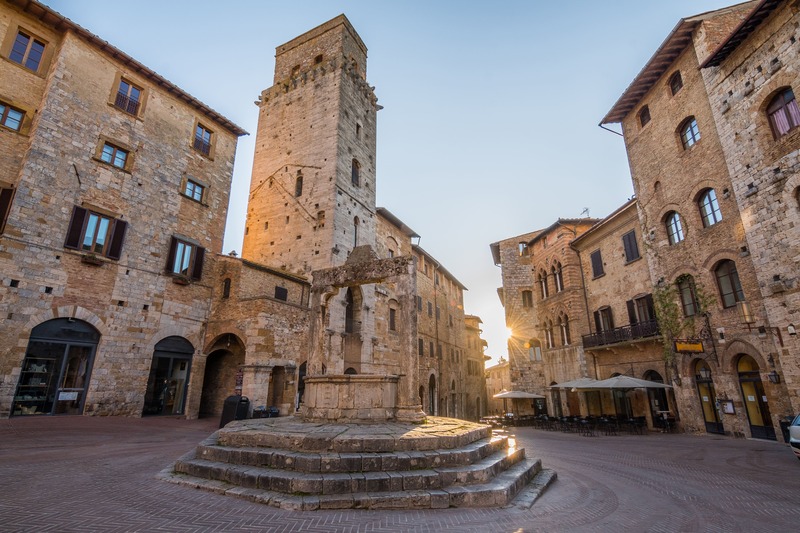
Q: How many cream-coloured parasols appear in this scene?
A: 3